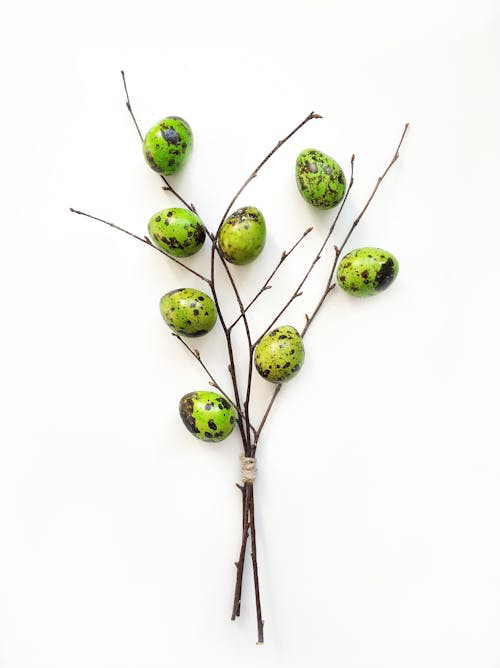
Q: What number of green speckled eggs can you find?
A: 8